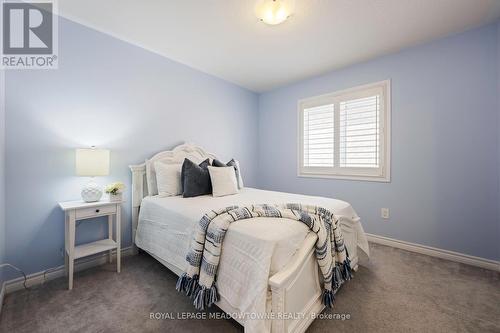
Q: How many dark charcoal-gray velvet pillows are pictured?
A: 2